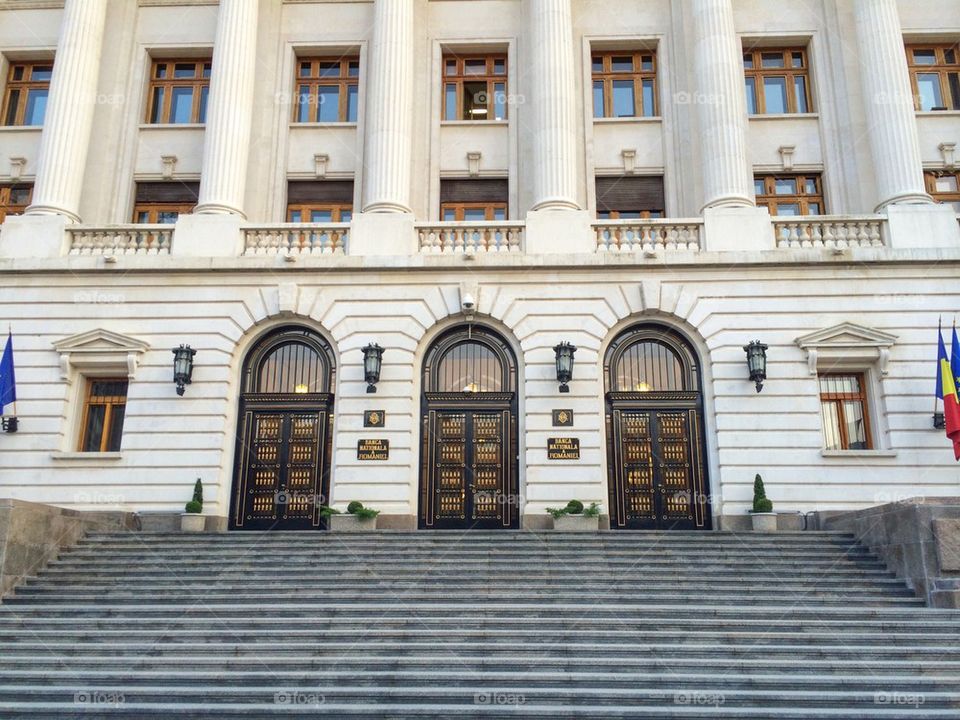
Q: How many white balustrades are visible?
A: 5